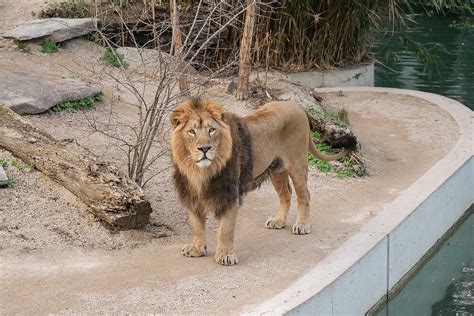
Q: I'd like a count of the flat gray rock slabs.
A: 2